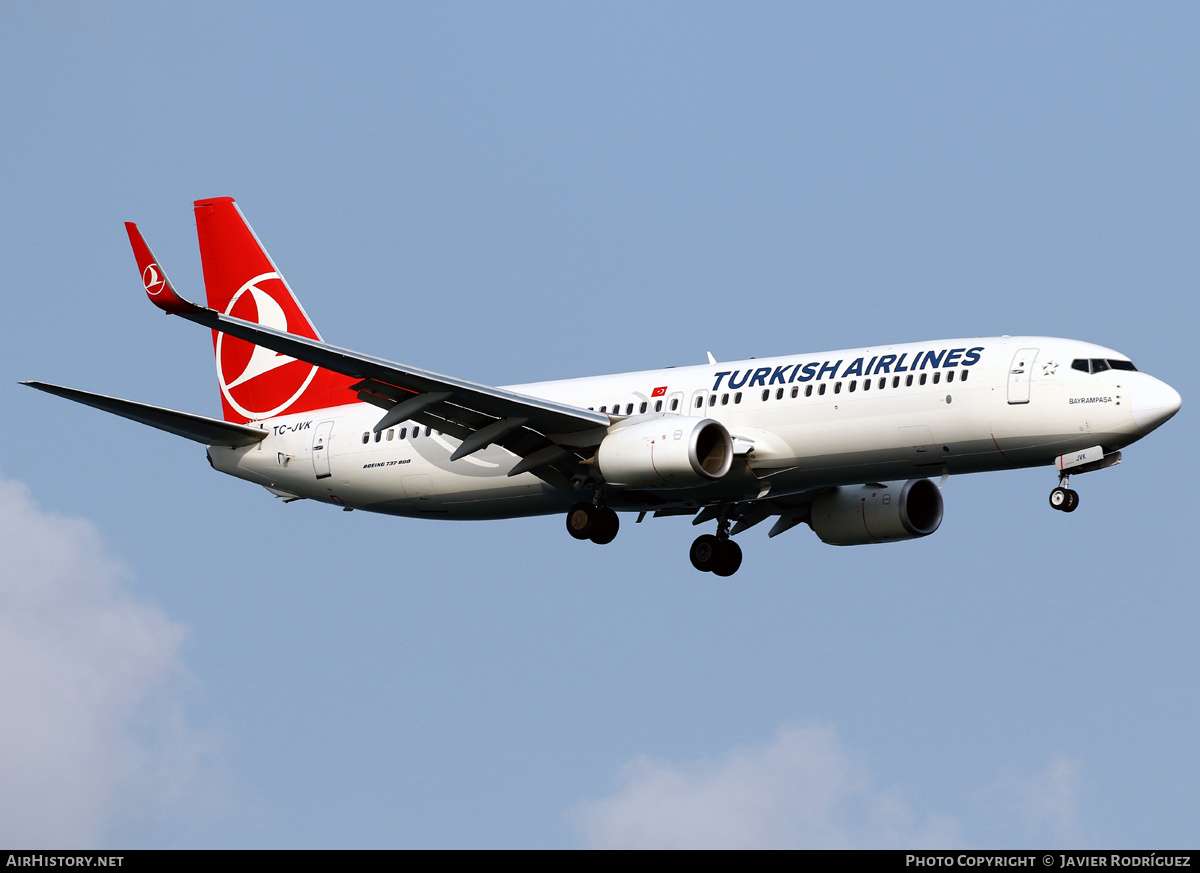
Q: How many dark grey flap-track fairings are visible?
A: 6